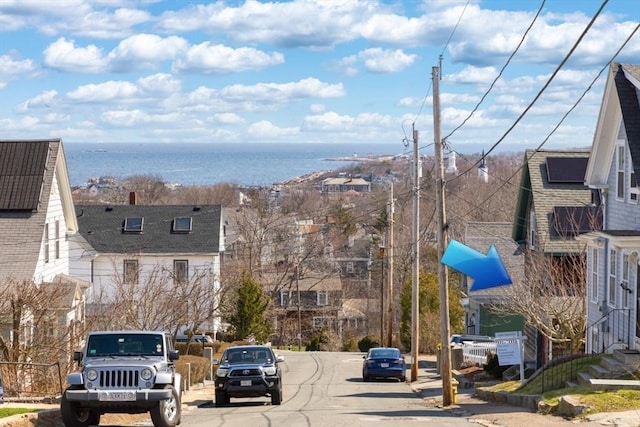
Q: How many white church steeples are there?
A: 2